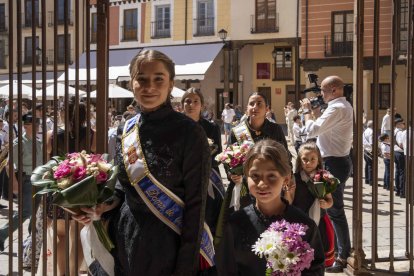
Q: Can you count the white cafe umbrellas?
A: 4